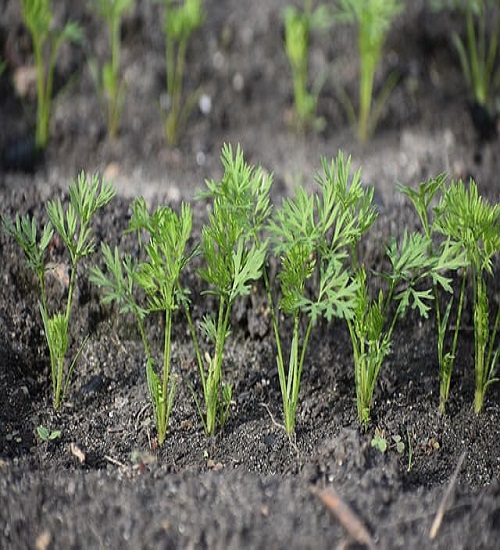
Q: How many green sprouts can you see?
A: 13